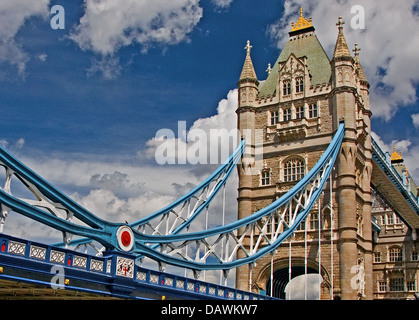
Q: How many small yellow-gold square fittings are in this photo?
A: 3